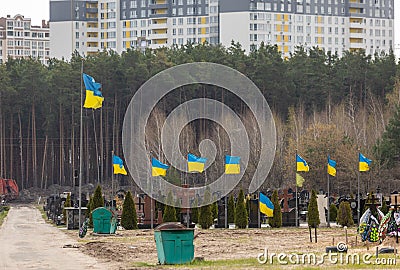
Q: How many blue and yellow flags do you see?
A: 9